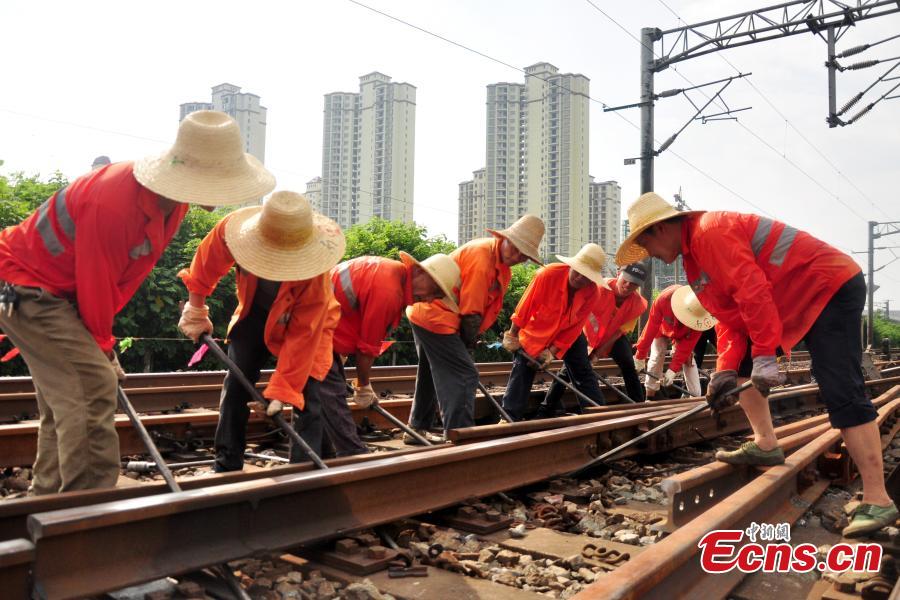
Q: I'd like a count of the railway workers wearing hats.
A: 8